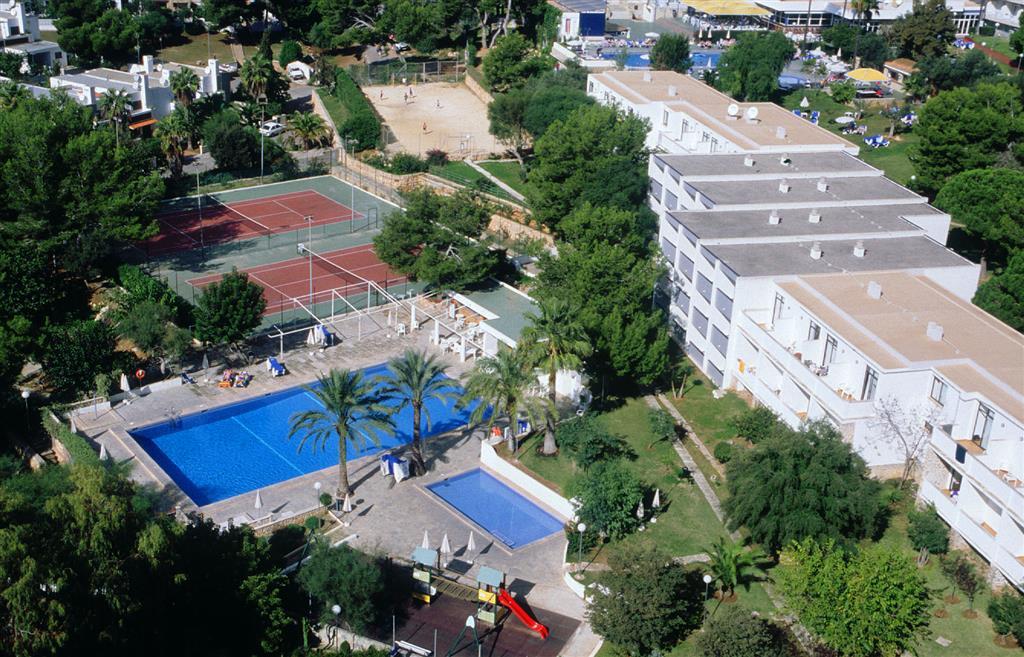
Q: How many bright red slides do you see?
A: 1